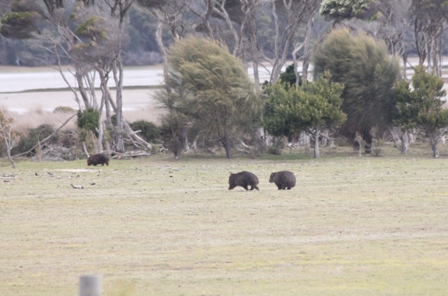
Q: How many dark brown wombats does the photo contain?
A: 3